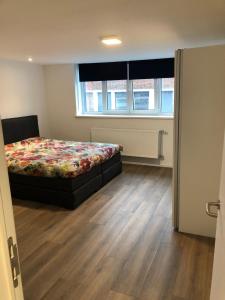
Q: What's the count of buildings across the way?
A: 1